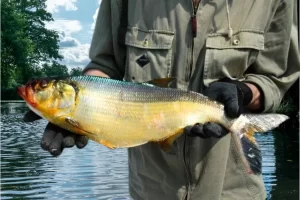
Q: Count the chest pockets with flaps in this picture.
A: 2